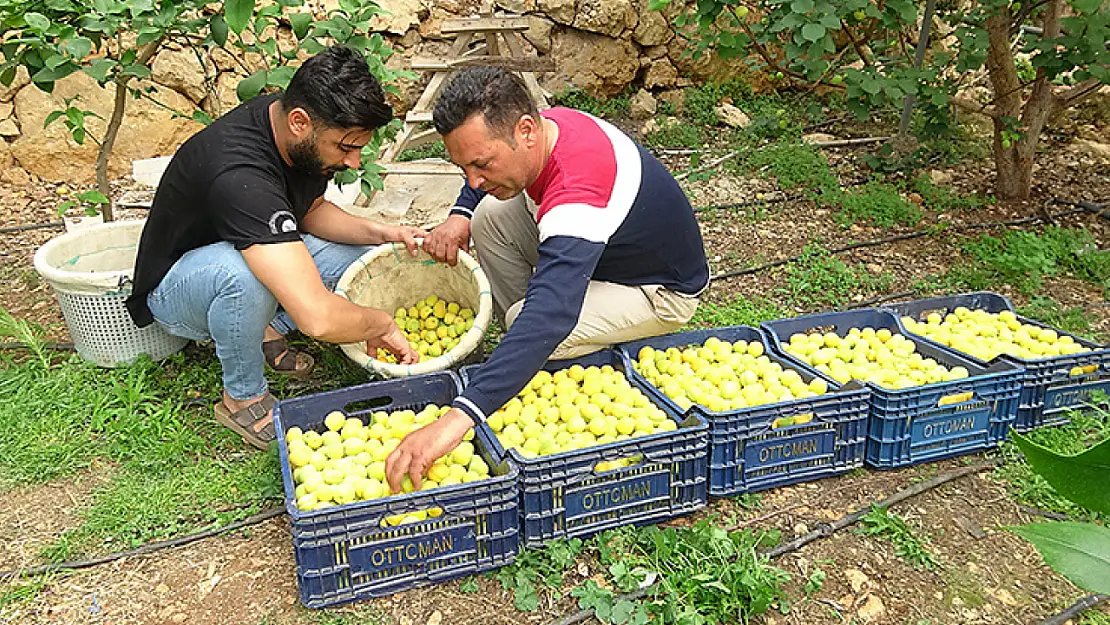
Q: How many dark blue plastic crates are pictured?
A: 5